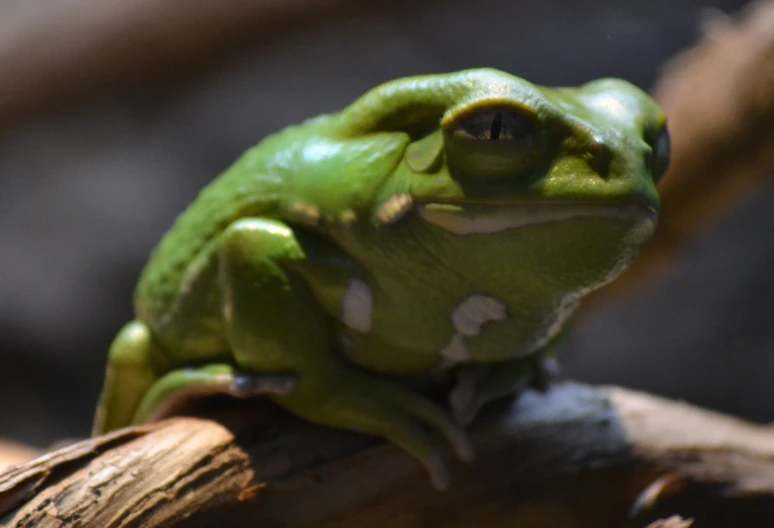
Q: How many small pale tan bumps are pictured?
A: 3